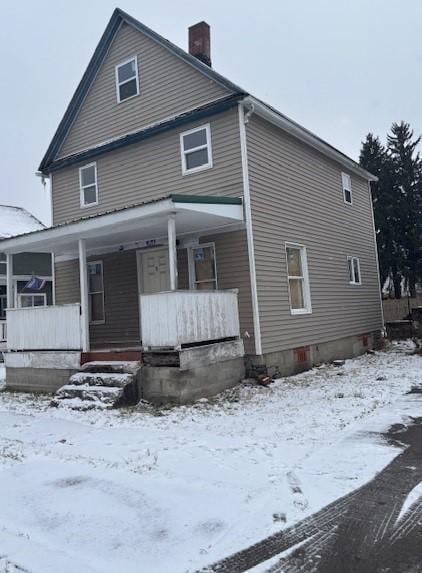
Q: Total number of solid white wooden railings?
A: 2